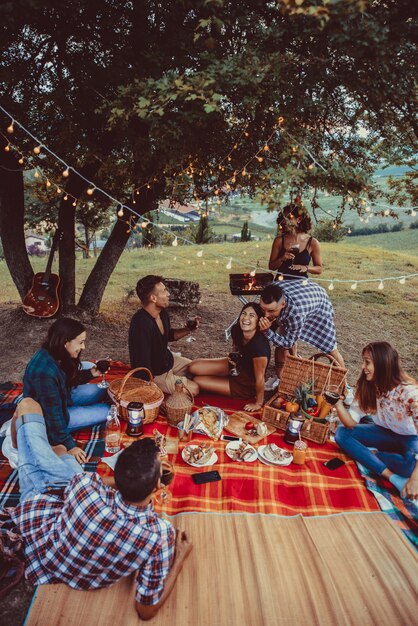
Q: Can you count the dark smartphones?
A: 2